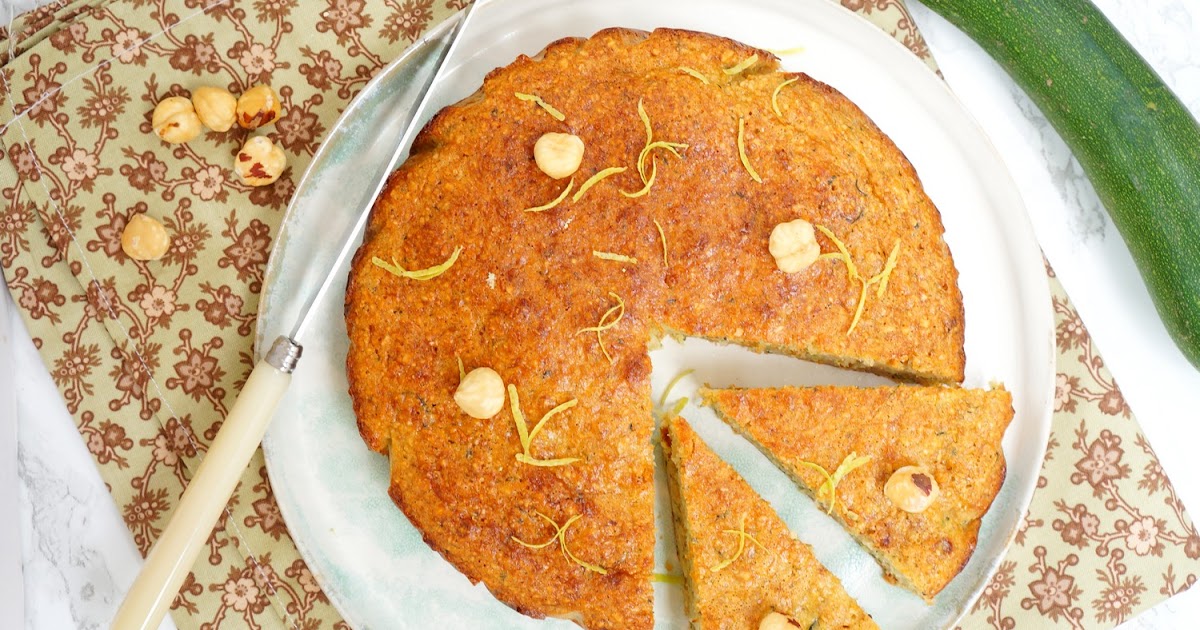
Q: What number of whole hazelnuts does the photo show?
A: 10